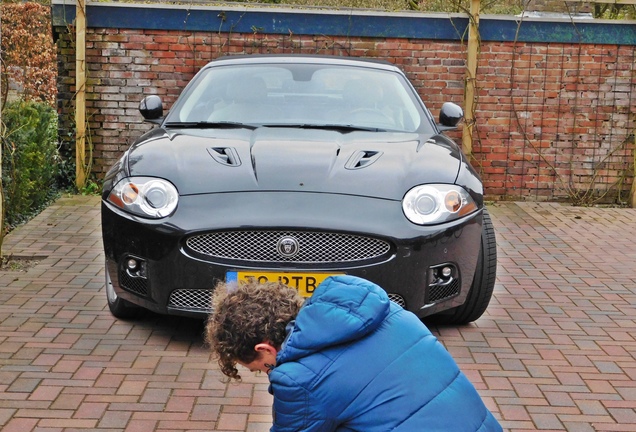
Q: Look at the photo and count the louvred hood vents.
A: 2